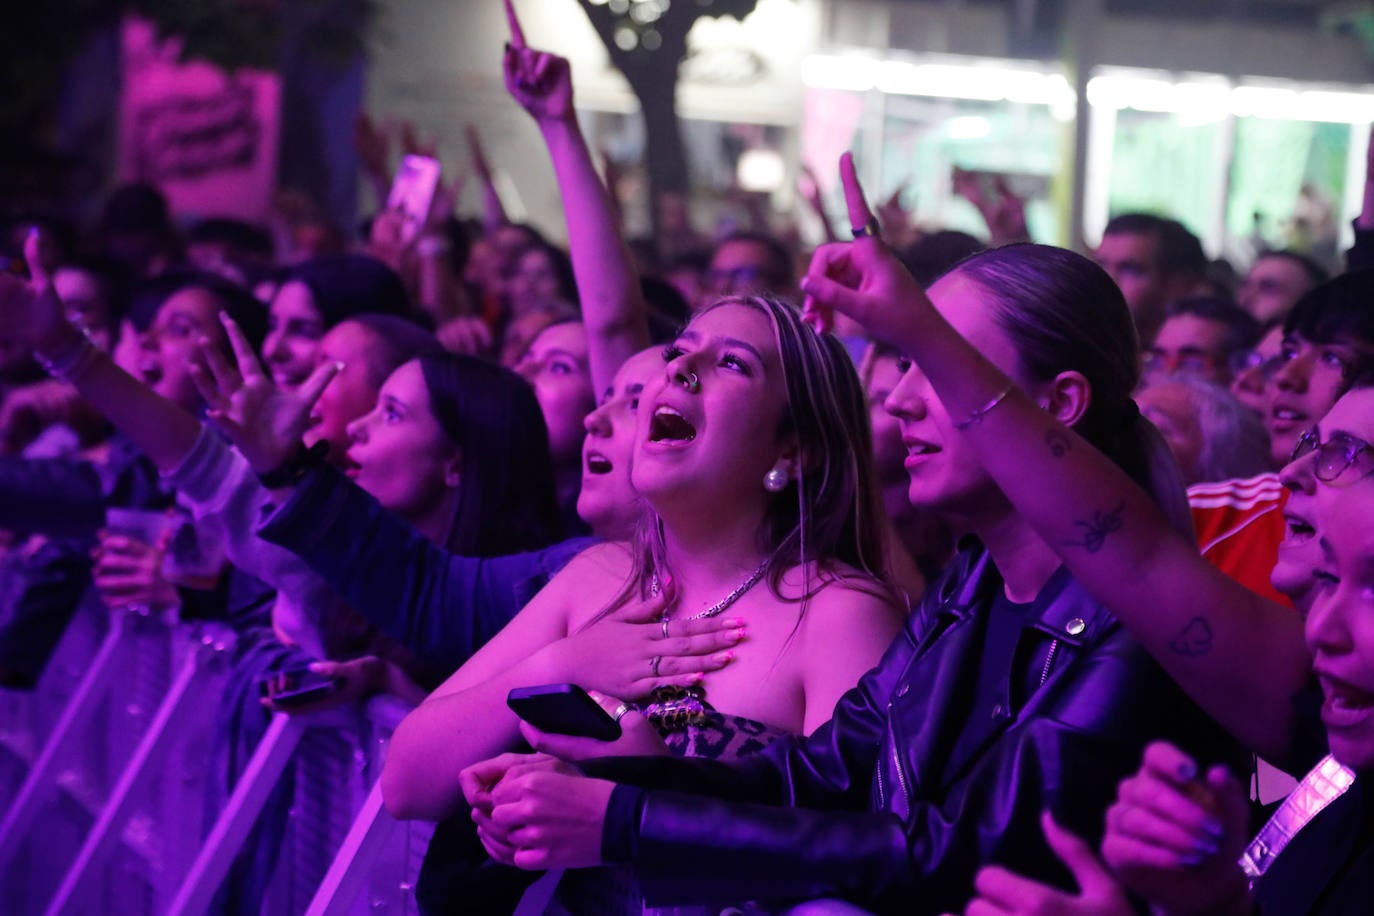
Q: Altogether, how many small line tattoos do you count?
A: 3